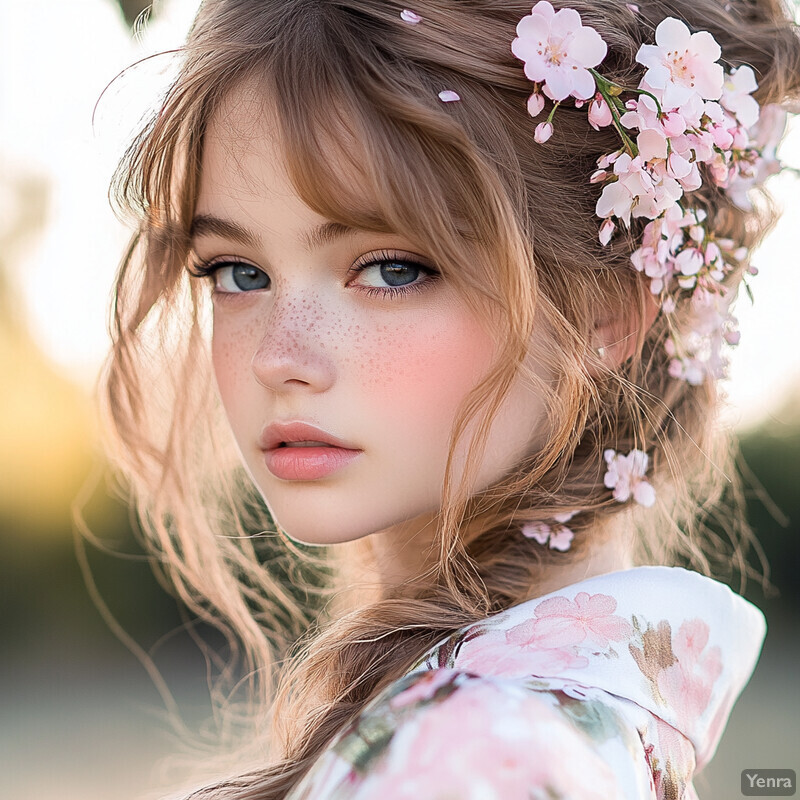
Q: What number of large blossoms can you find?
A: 2